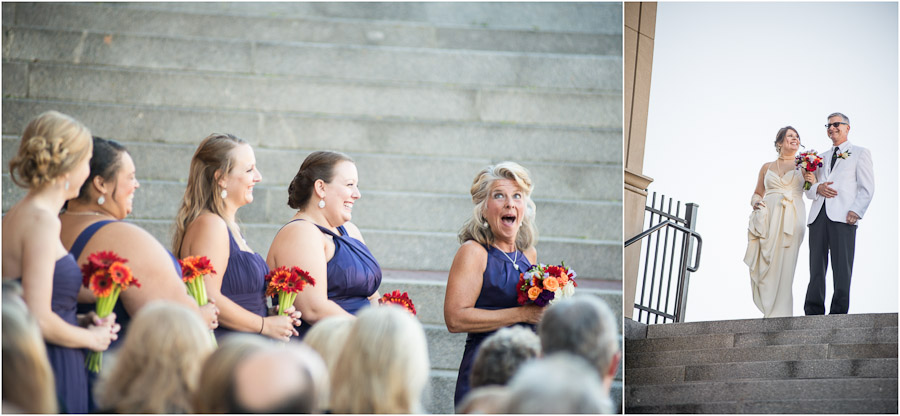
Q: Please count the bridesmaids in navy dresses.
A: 5